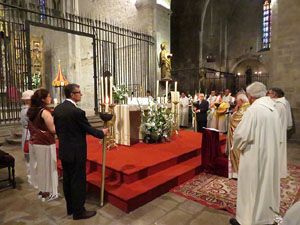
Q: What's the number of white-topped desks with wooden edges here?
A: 0